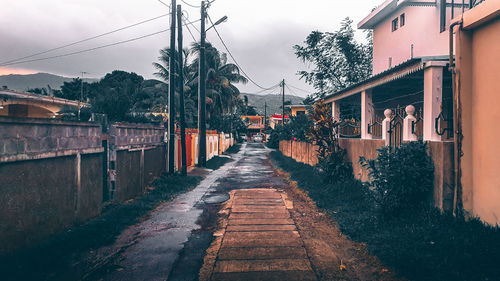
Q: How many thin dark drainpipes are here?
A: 1